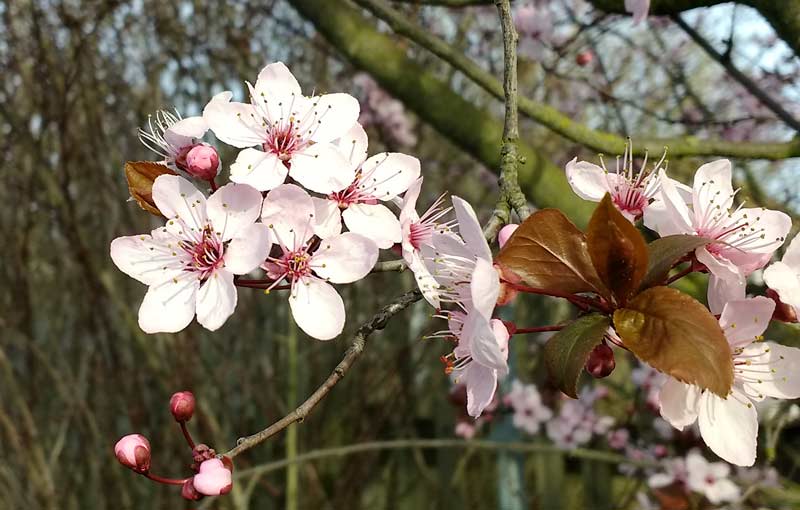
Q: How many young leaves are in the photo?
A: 6